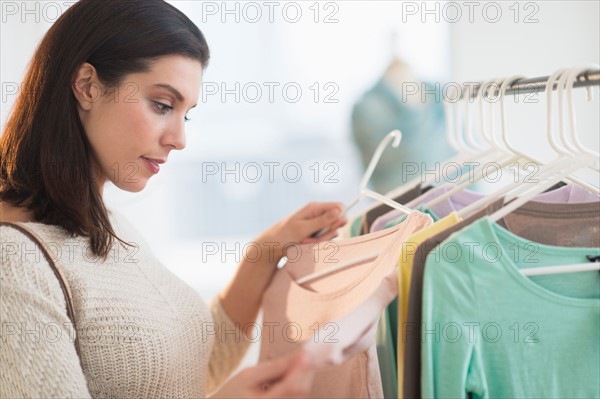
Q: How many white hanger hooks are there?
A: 10